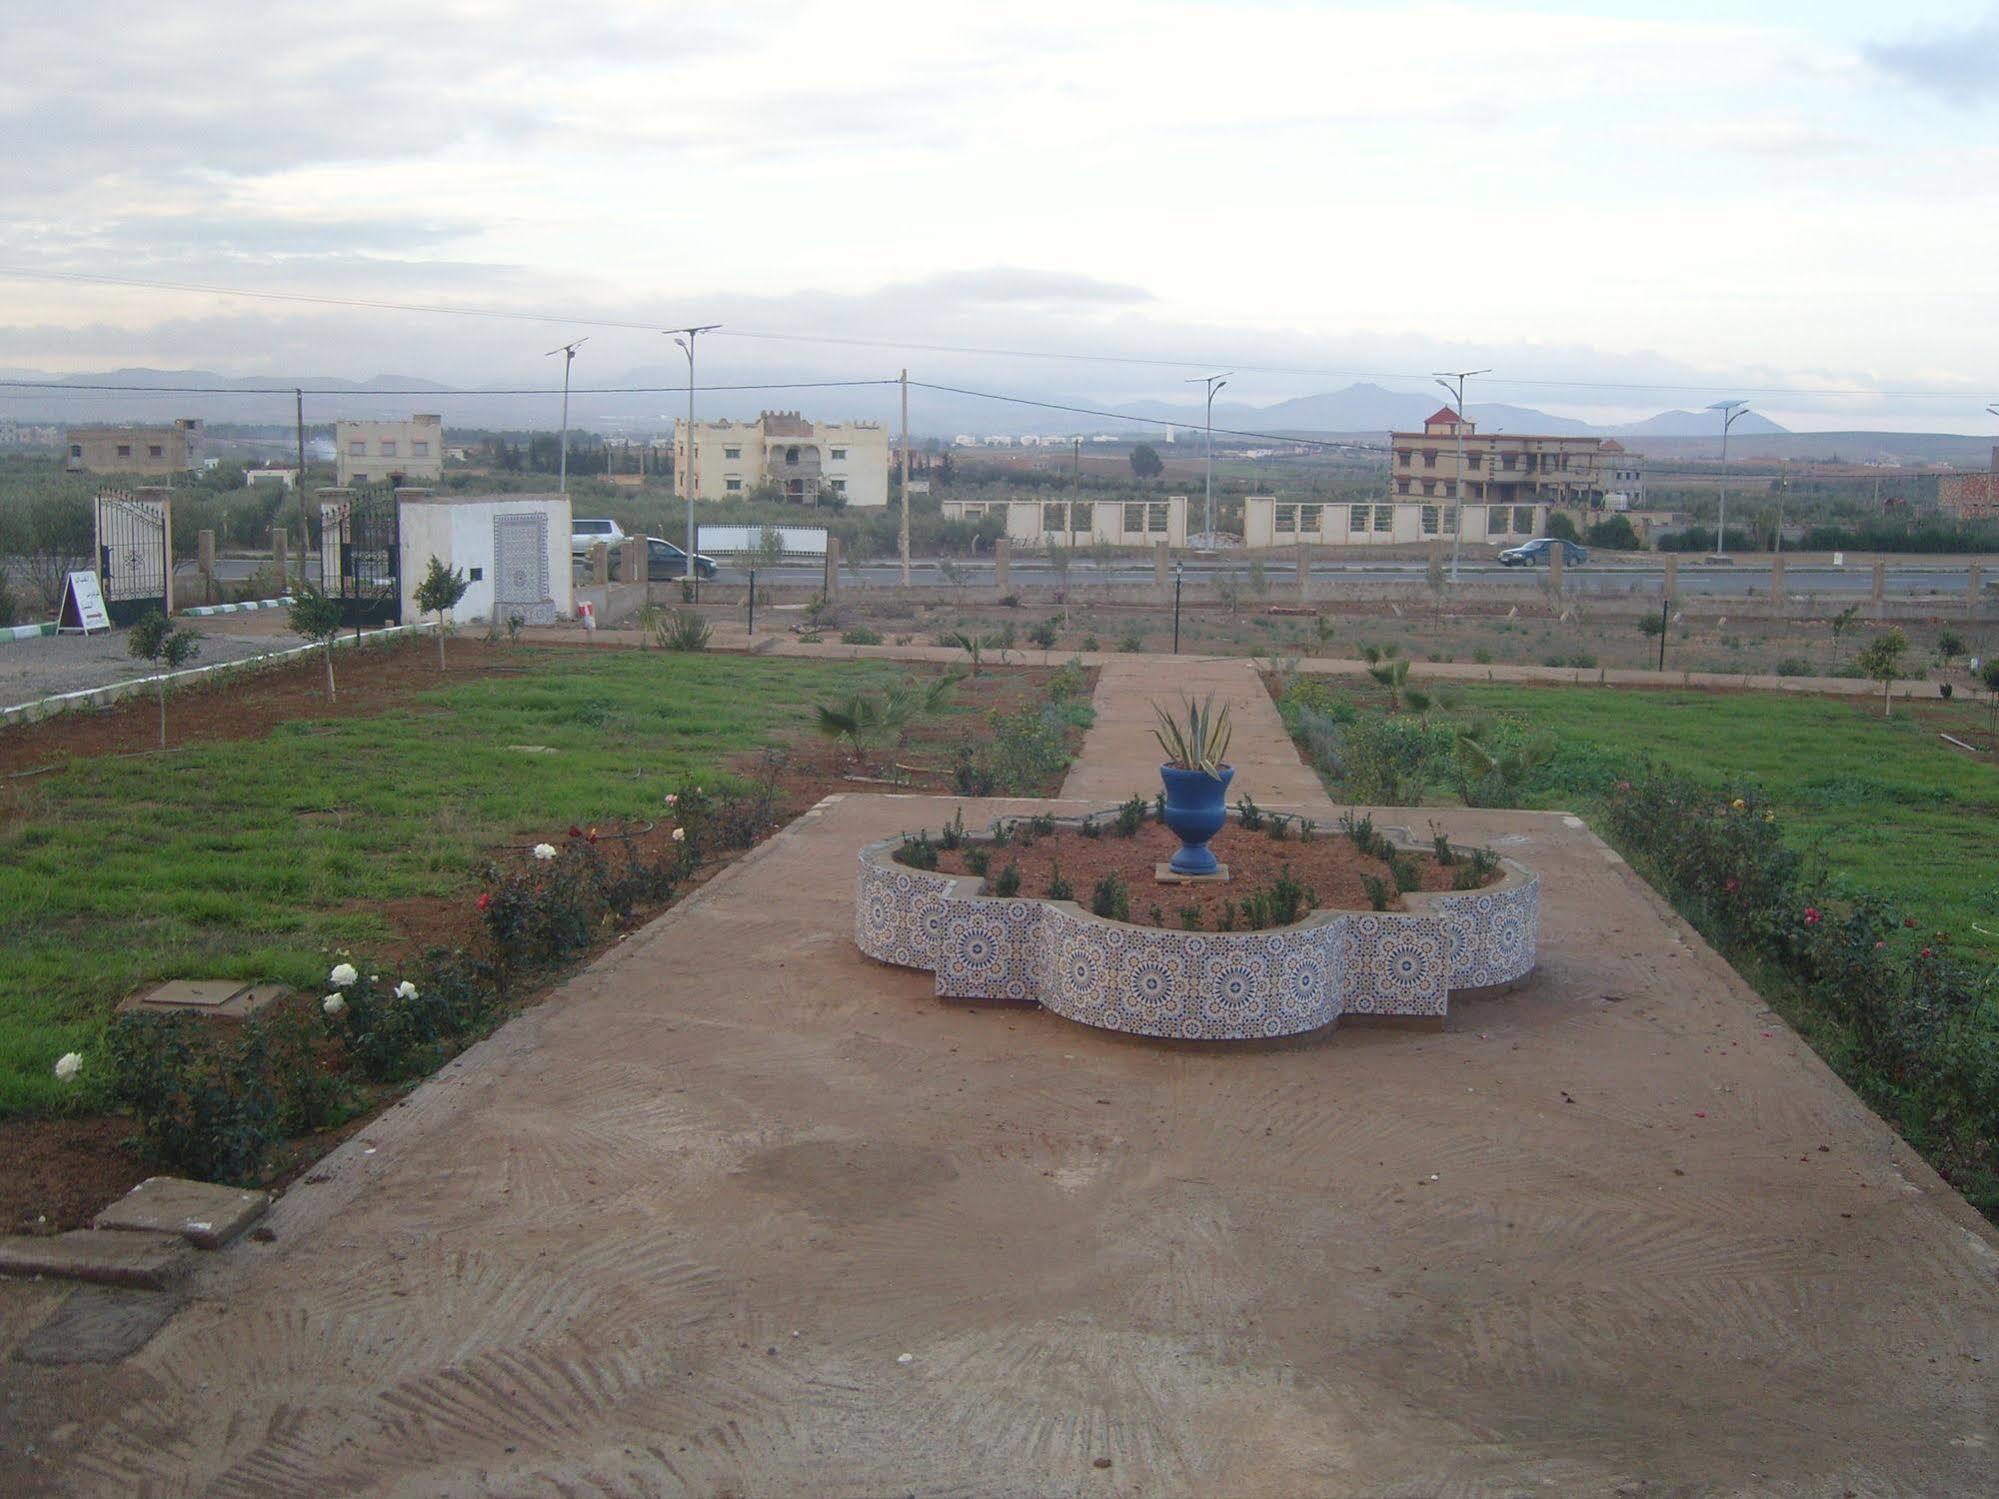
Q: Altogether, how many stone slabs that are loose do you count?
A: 2